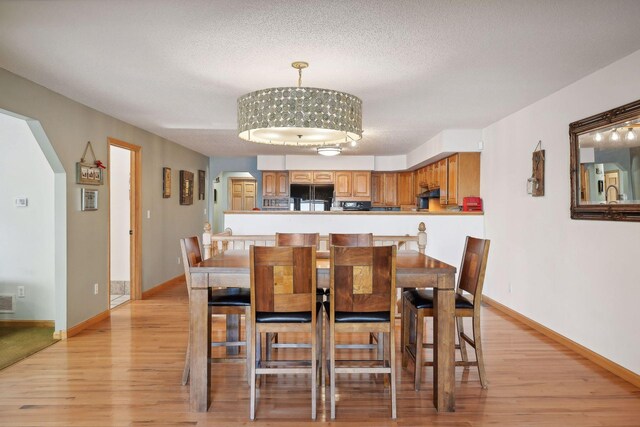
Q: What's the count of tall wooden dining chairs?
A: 6